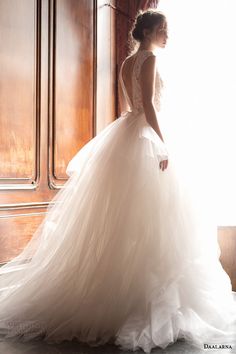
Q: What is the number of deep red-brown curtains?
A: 1